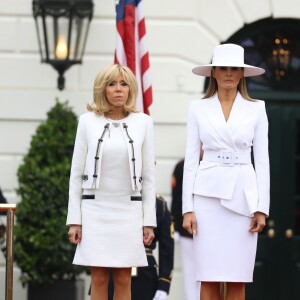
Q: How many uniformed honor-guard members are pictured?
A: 2